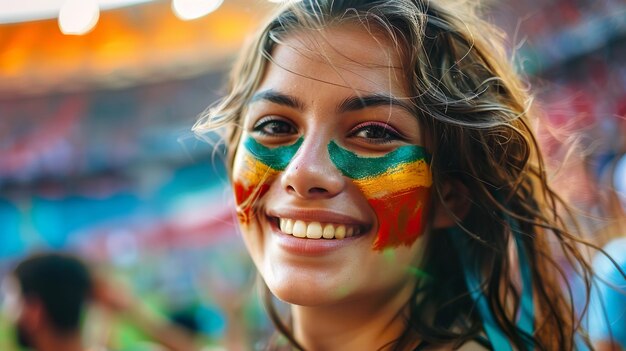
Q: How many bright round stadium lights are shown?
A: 2